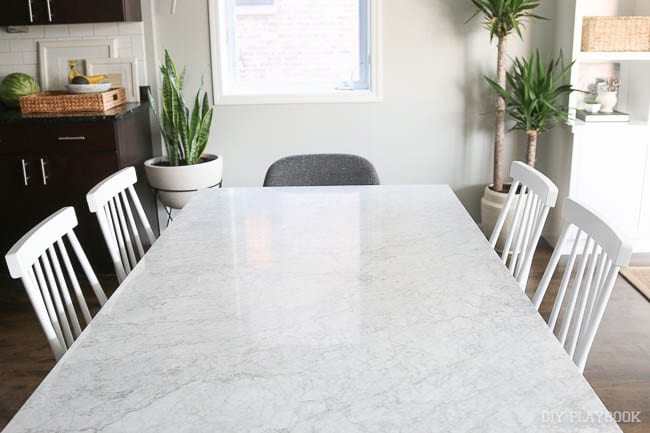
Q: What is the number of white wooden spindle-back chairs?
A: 4